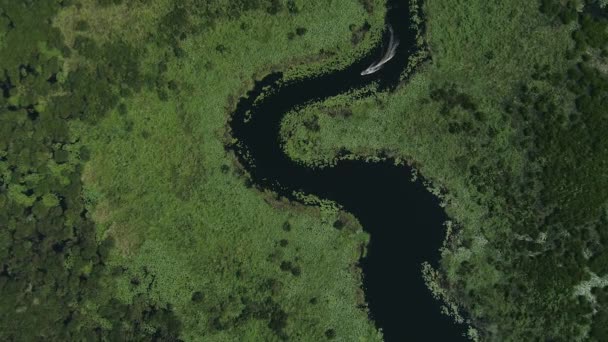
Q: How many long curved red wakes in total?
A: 0